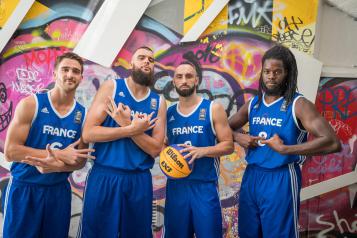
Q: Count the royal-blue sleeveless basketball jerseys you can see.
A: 4